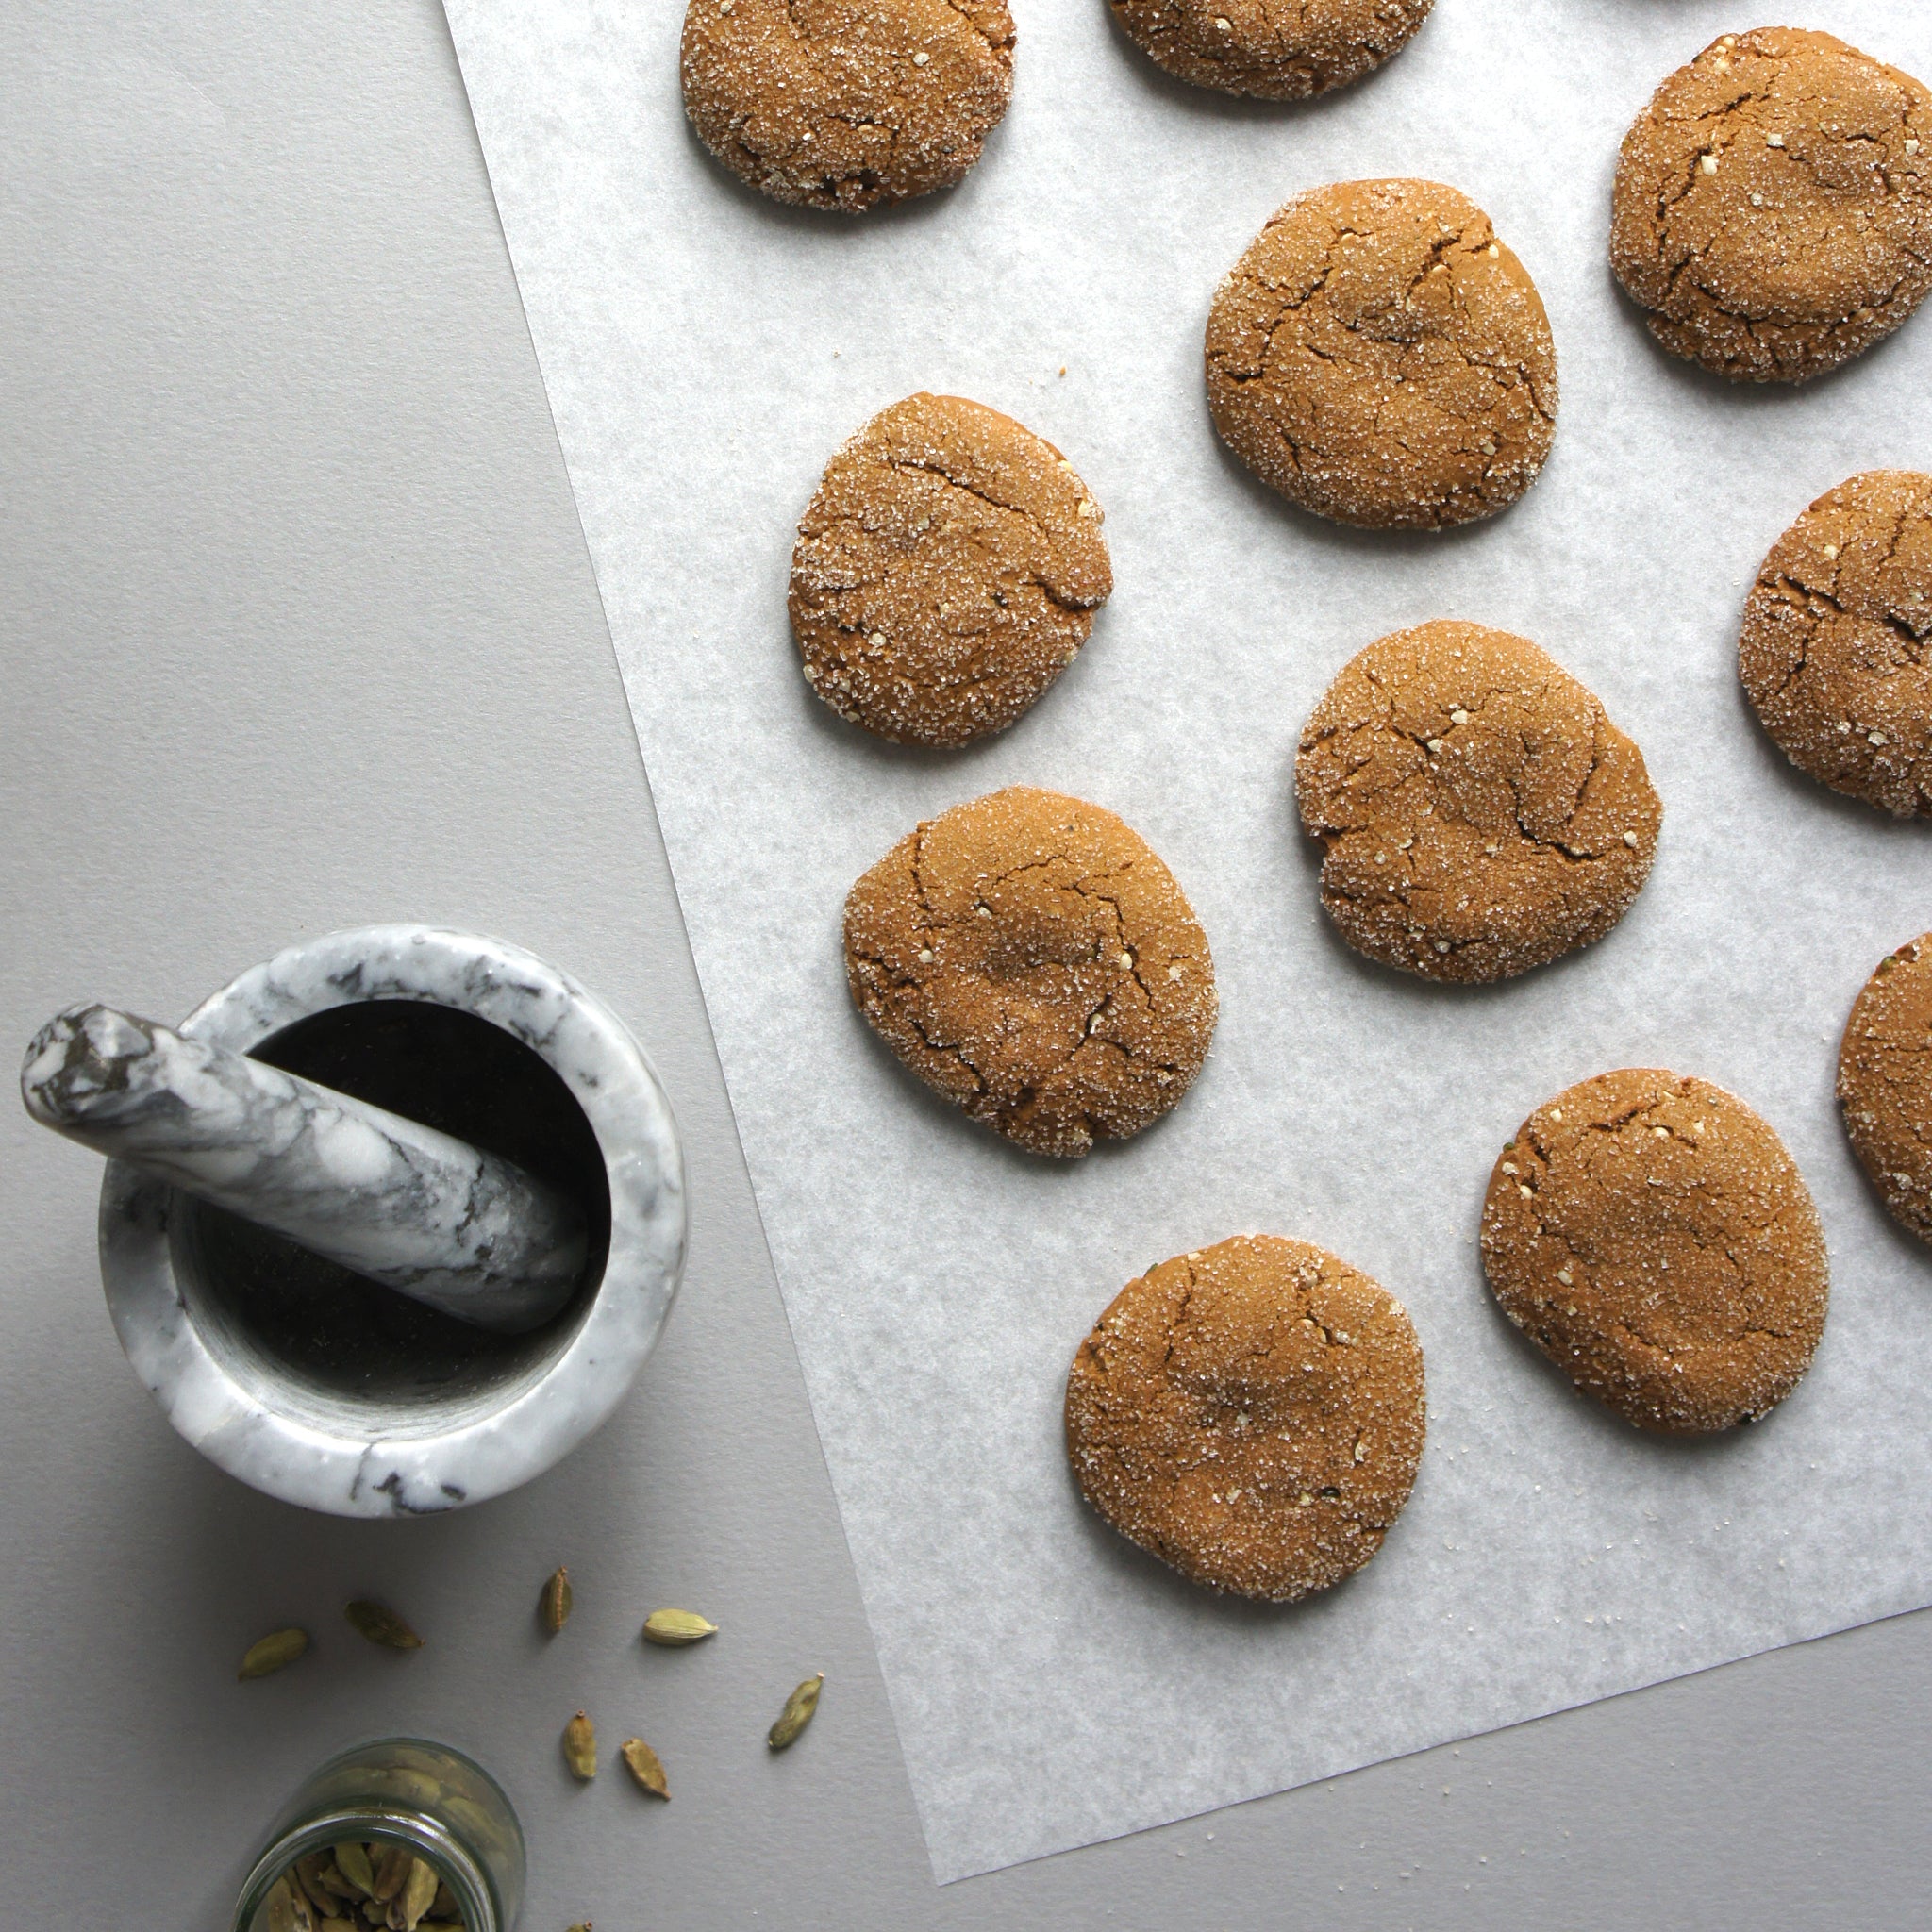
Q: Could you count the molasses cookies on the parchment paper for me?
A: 11